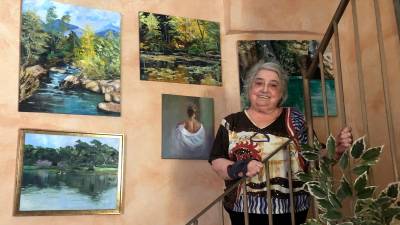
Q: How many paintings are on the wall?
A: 5